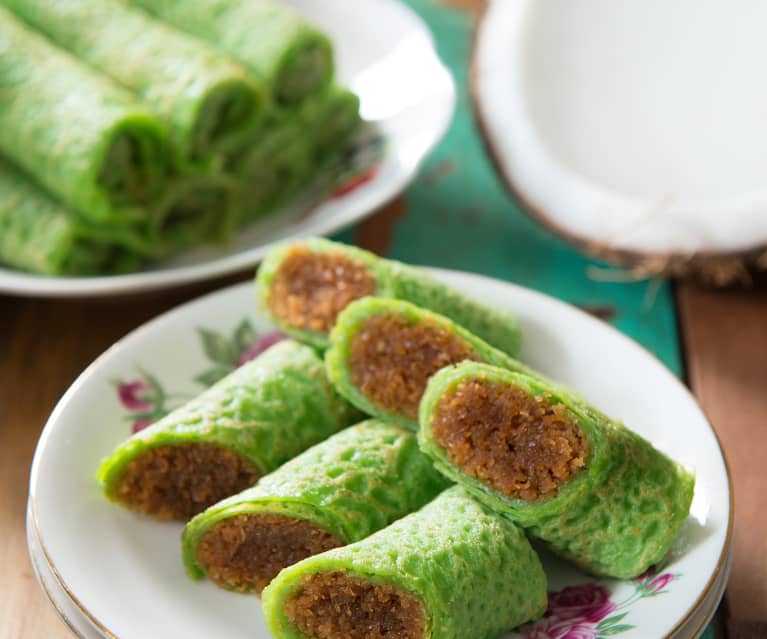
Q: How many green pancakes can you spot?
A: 13